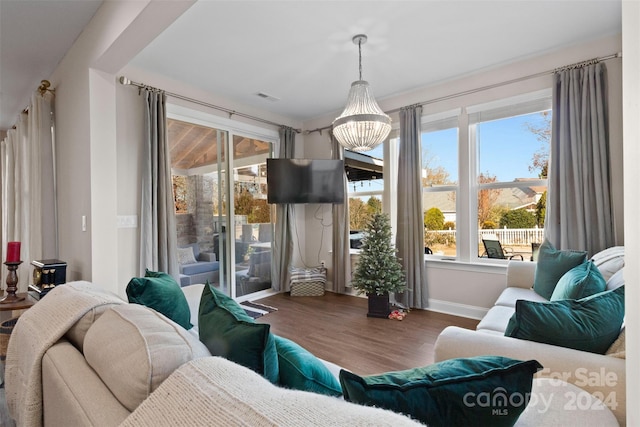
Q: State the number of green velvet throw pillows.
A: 7